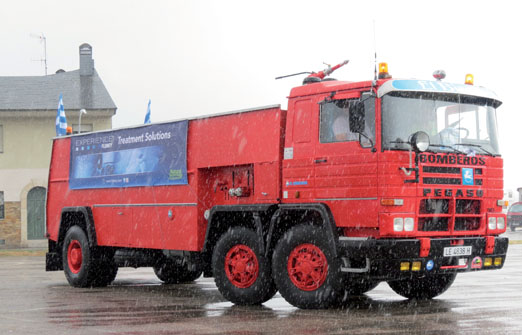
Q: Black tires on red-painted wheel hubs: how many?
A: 3